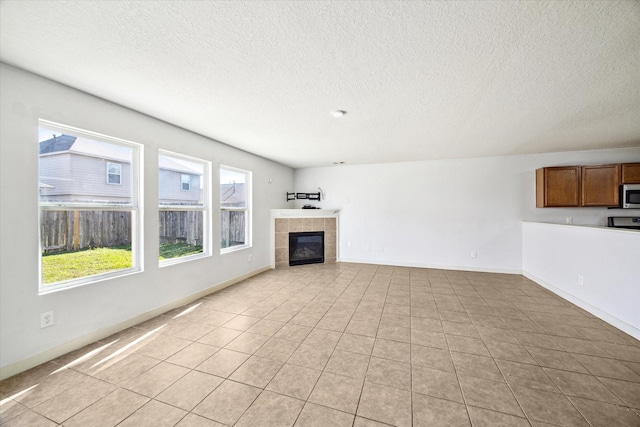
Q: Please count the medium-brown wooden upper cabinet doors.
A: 3